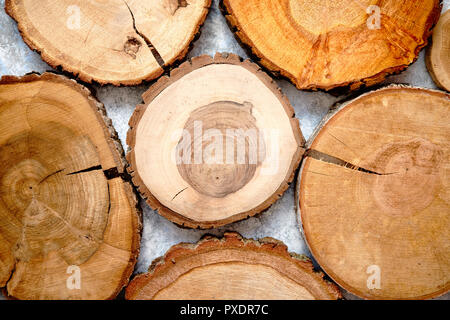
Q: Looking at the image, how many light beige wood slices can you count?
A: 2